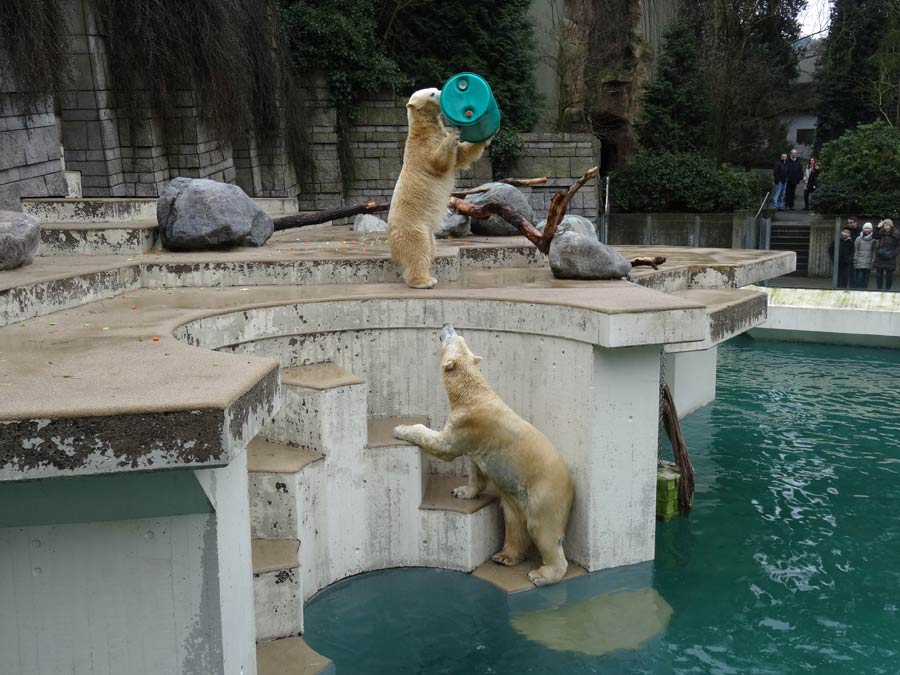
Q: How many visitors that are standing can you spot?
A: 8